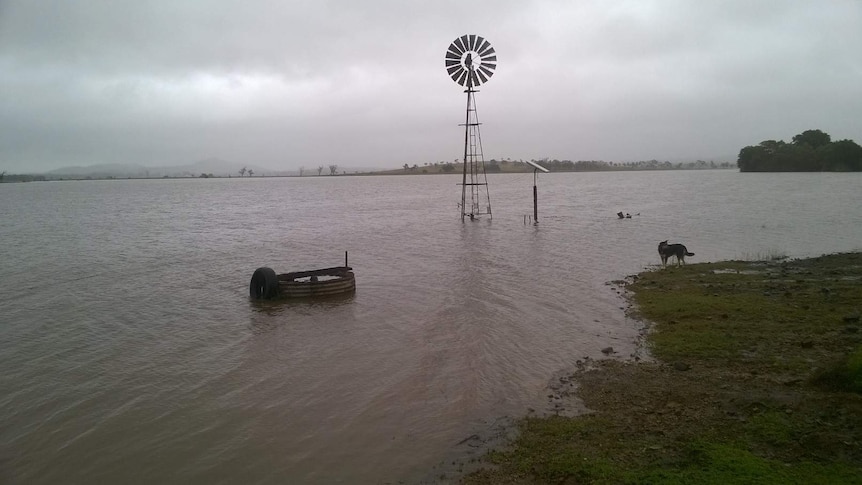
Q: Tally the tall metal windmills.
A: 1